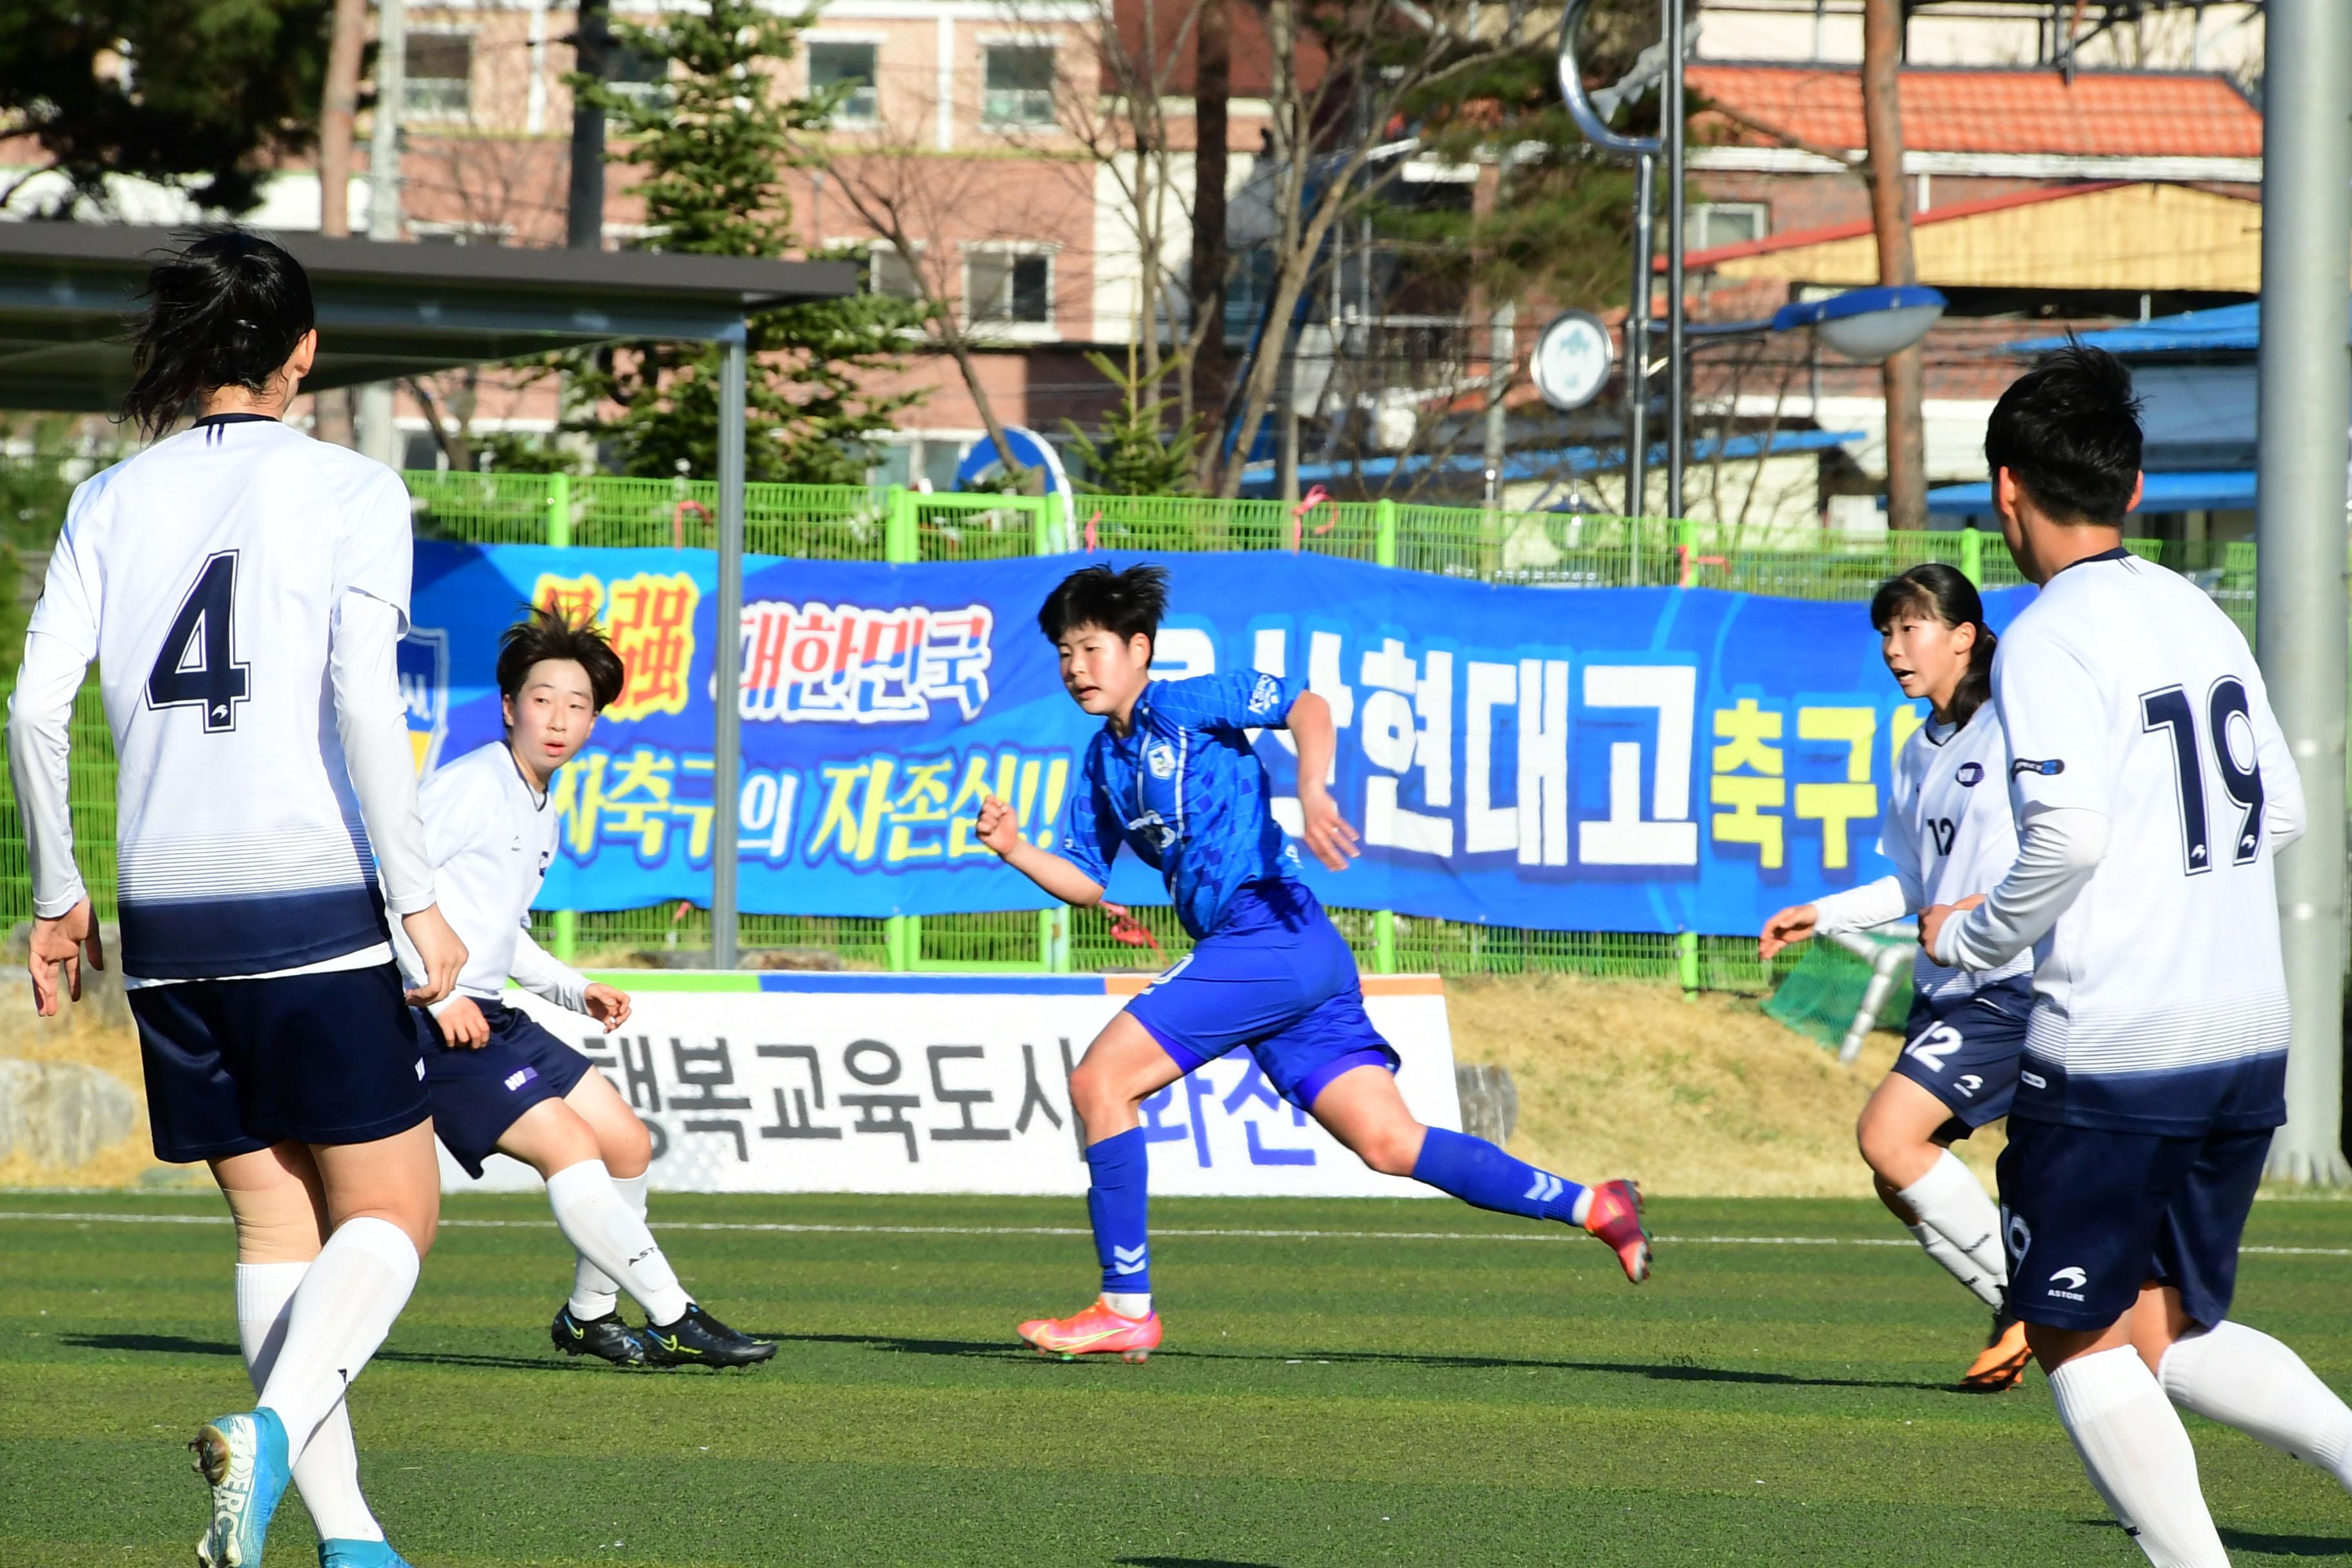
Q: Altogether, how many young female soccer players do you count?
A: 5